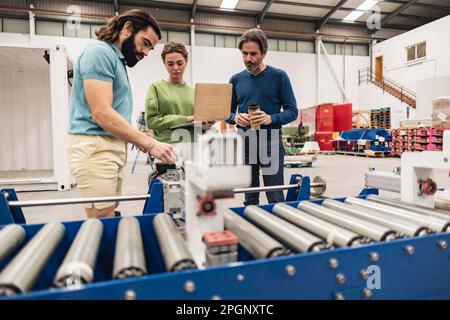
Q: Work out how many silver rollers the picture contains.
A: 12